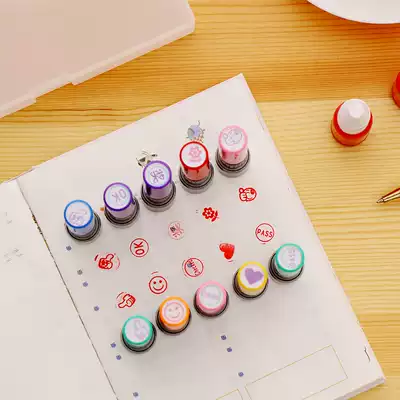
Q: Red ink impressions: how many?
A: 10